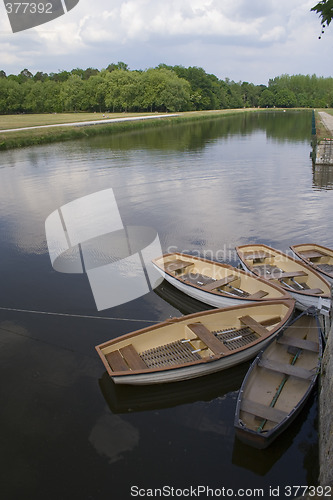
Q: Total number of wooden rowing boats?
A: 5